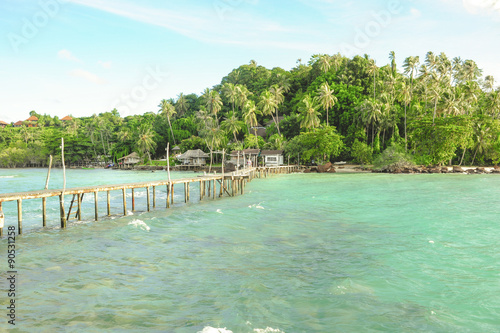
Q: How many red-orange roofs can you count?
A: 4